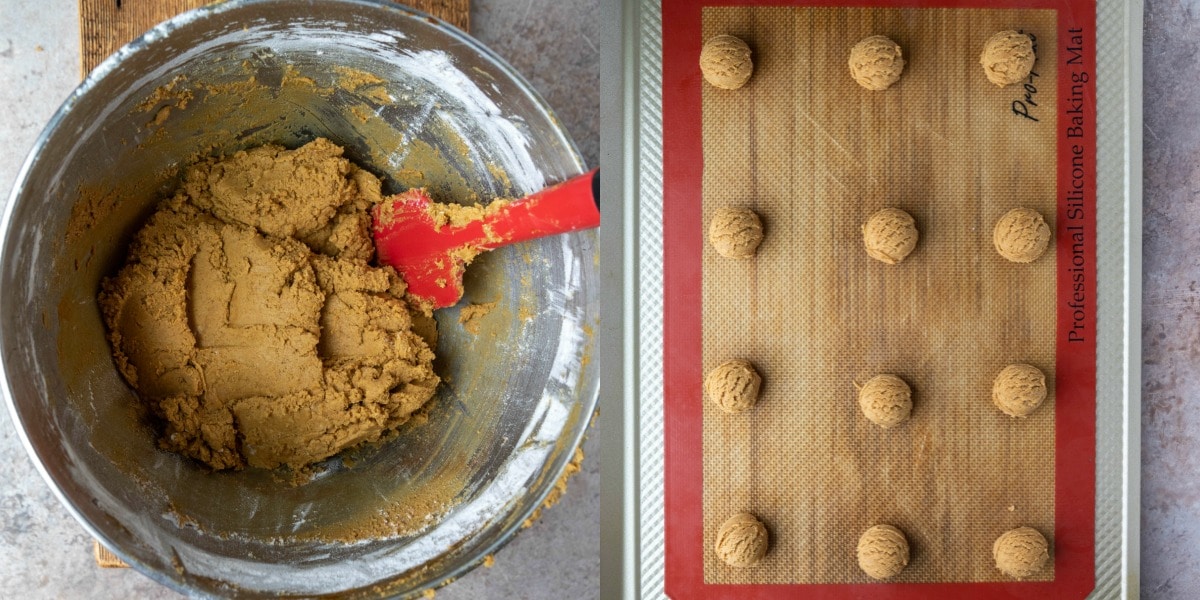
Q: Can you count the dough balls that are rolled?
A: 12